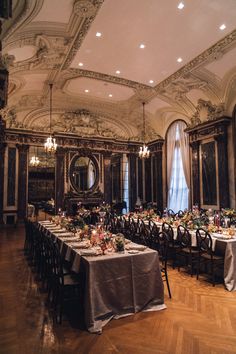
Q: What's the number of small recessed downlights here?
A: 10